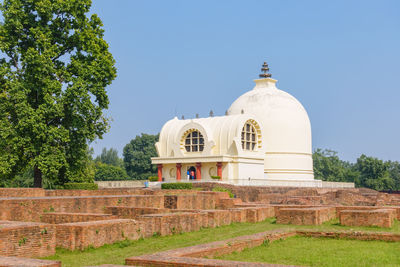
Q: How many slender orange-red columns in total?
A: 4